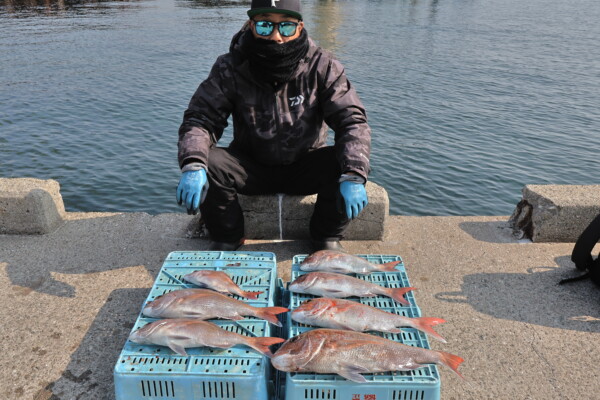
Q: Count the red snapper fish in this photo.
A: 7